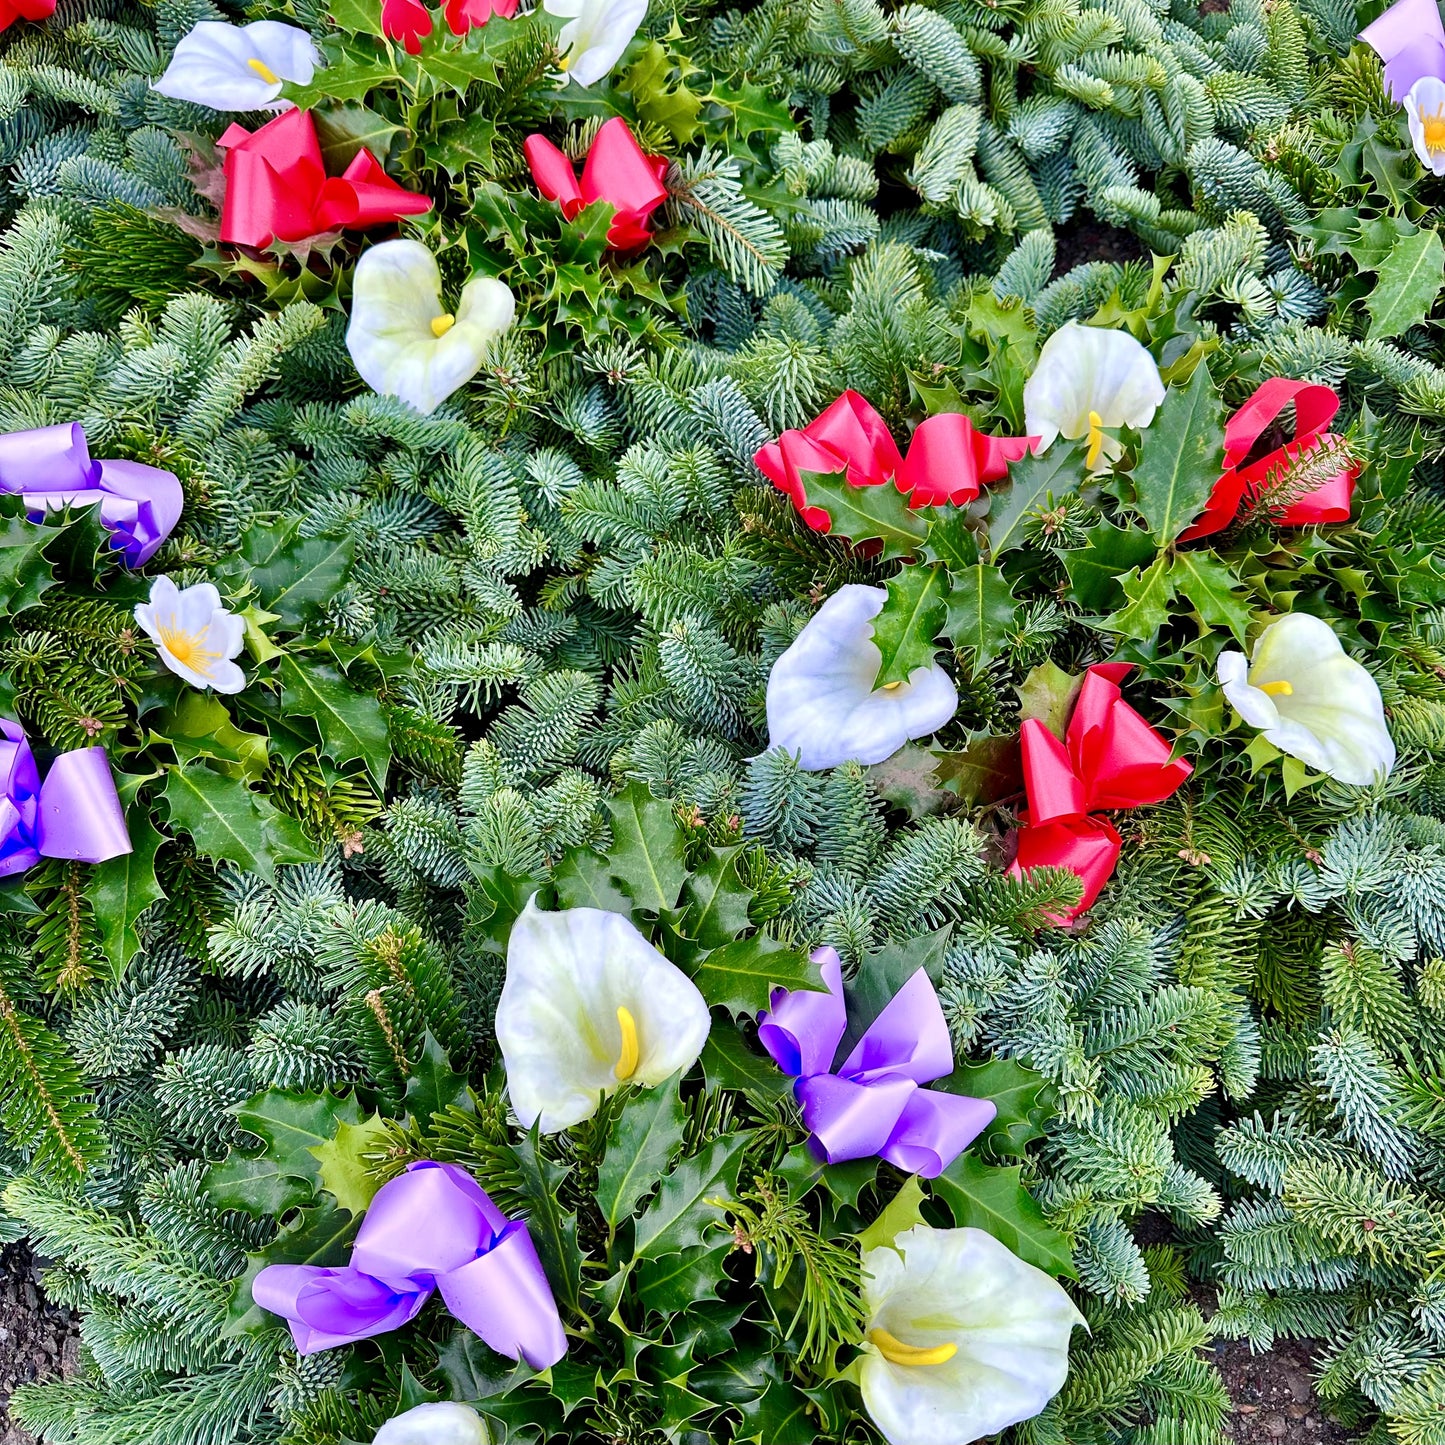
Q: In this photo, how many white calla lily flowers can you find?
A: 9